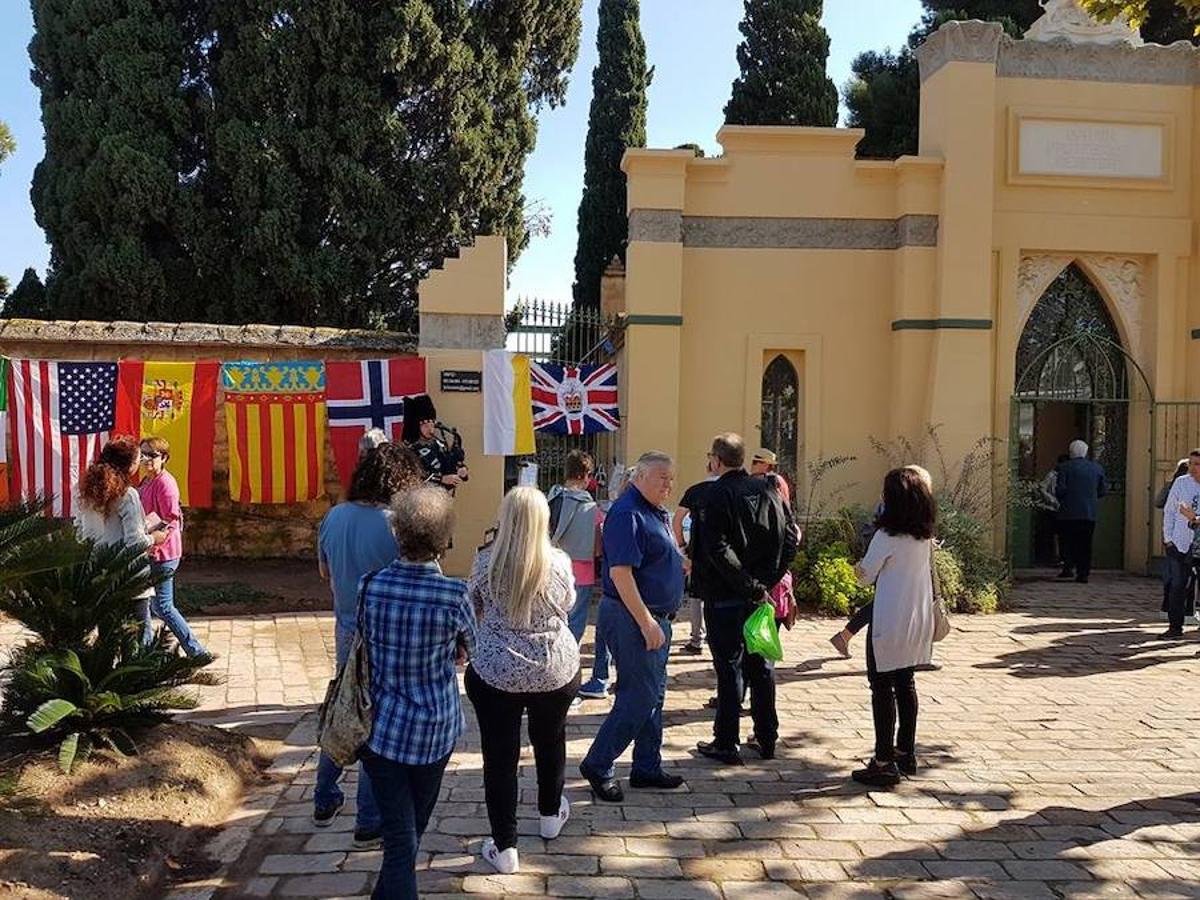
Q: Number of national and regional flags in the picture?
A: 7